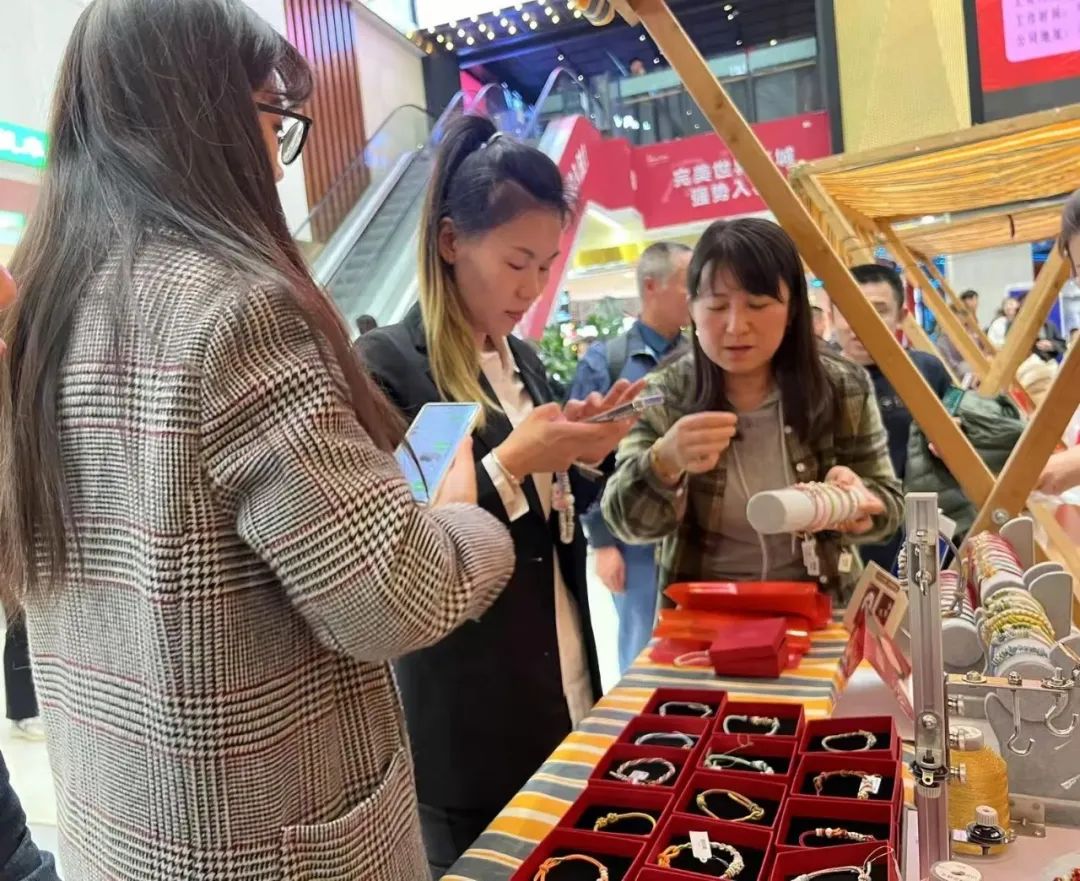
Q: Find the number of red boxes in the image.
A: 15